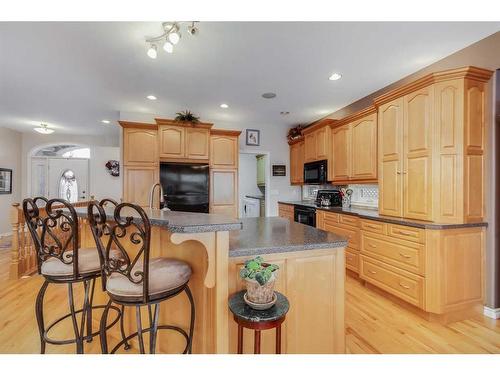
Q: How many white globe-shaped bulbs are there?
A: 3